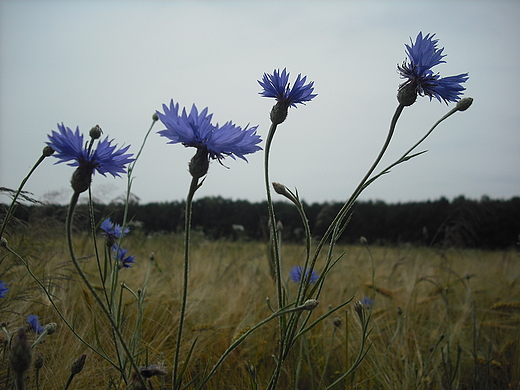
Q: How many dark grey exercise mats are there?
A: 0